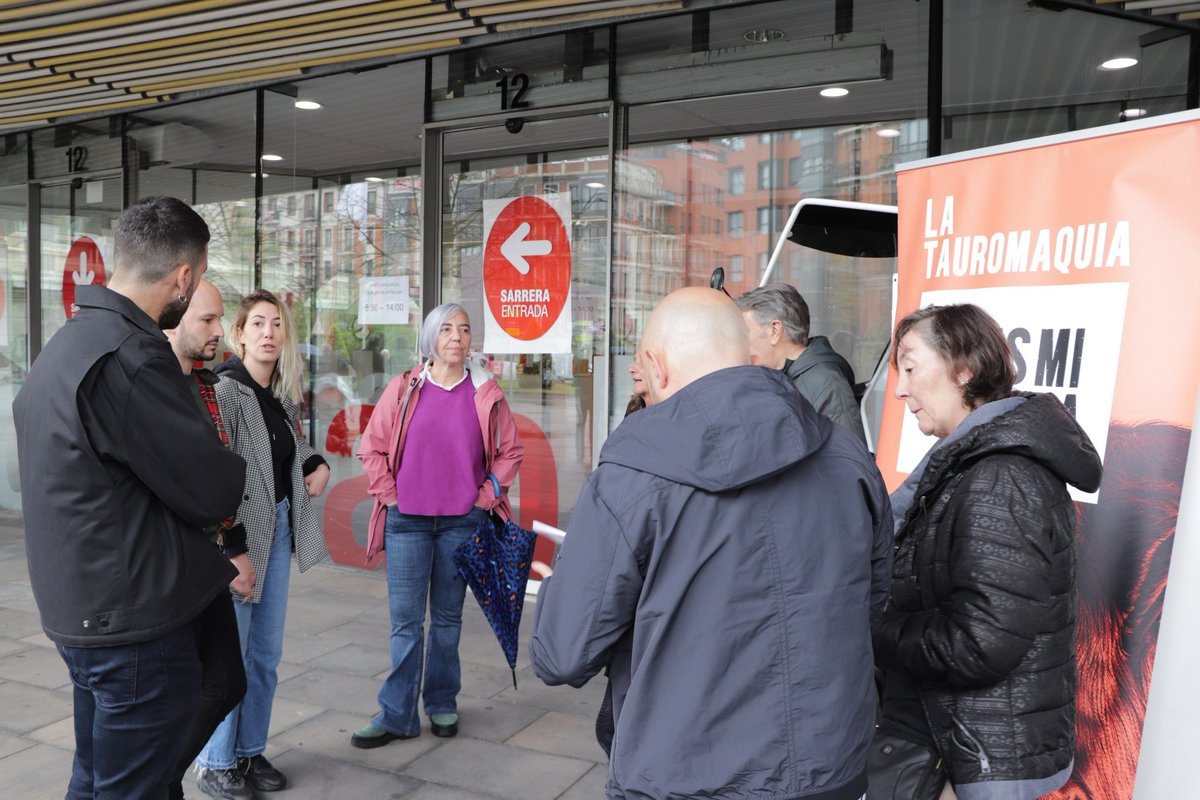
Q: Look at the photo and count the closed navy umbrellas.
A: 1